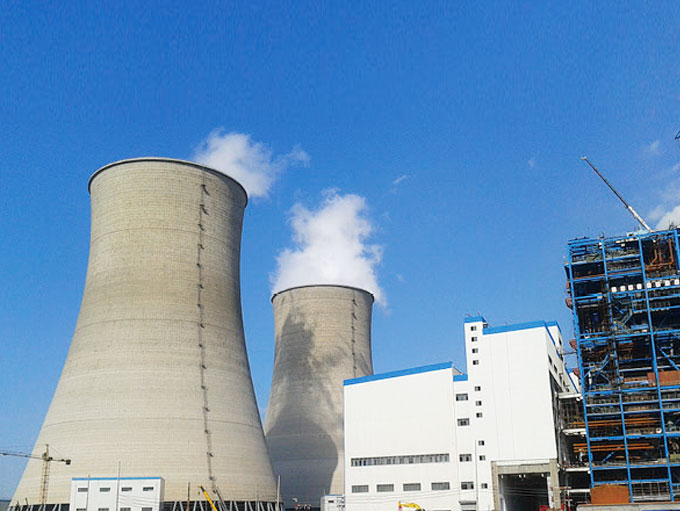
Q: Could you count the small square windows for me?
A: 10